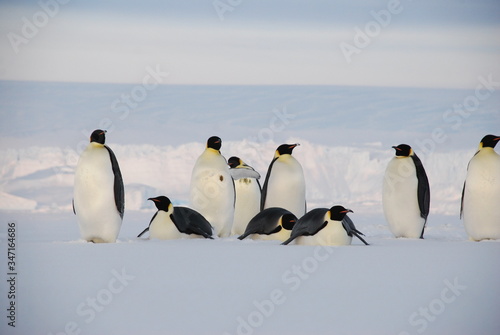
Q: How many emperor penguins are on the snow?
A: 9